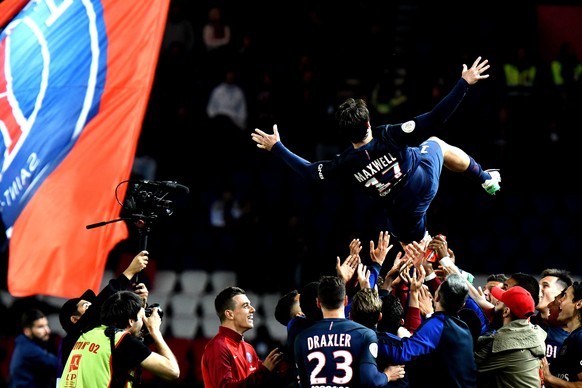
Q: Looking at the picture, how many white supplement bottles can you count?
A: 0